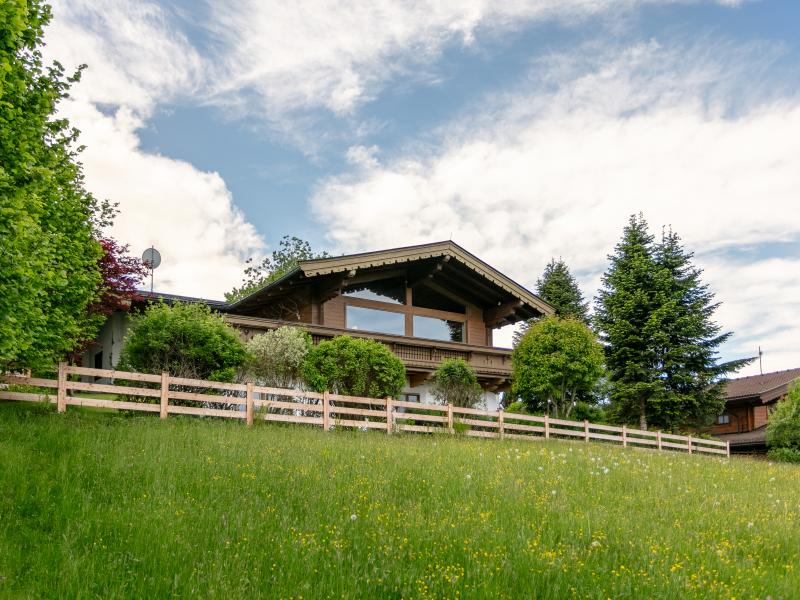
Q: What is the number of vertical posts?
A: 13